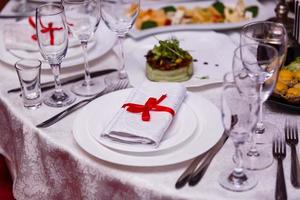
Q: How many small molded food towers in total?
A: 1